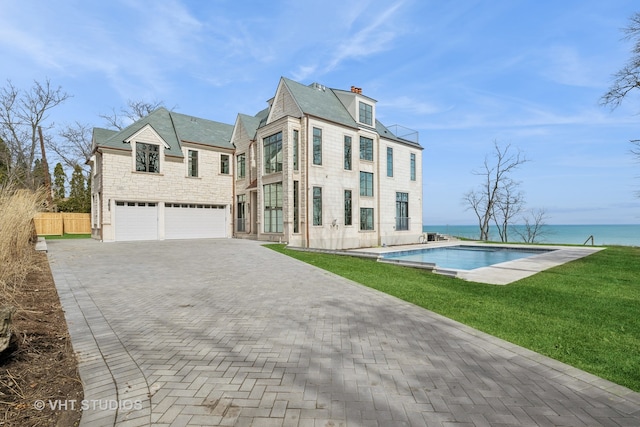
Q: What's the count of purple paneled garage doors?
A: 0